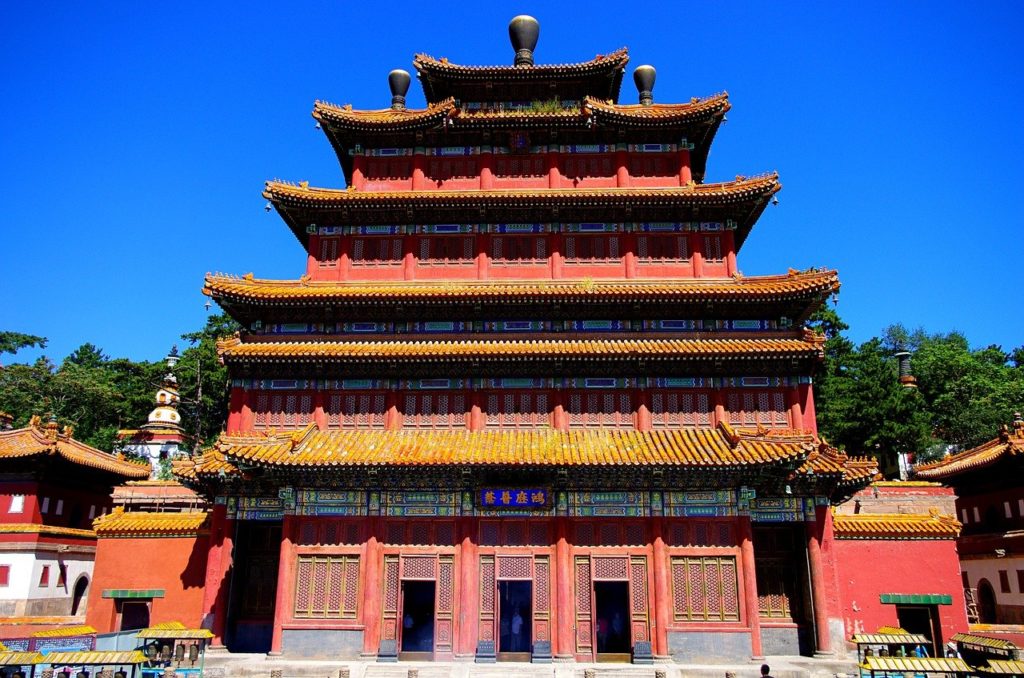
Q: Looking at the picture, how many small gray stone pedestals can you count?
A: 4